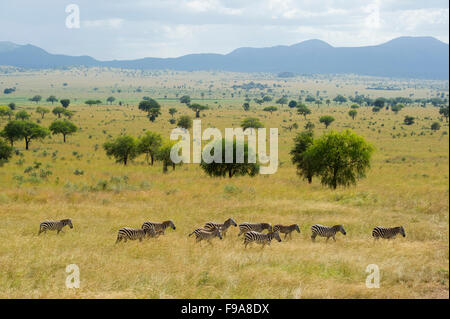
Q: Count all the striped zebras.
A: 10